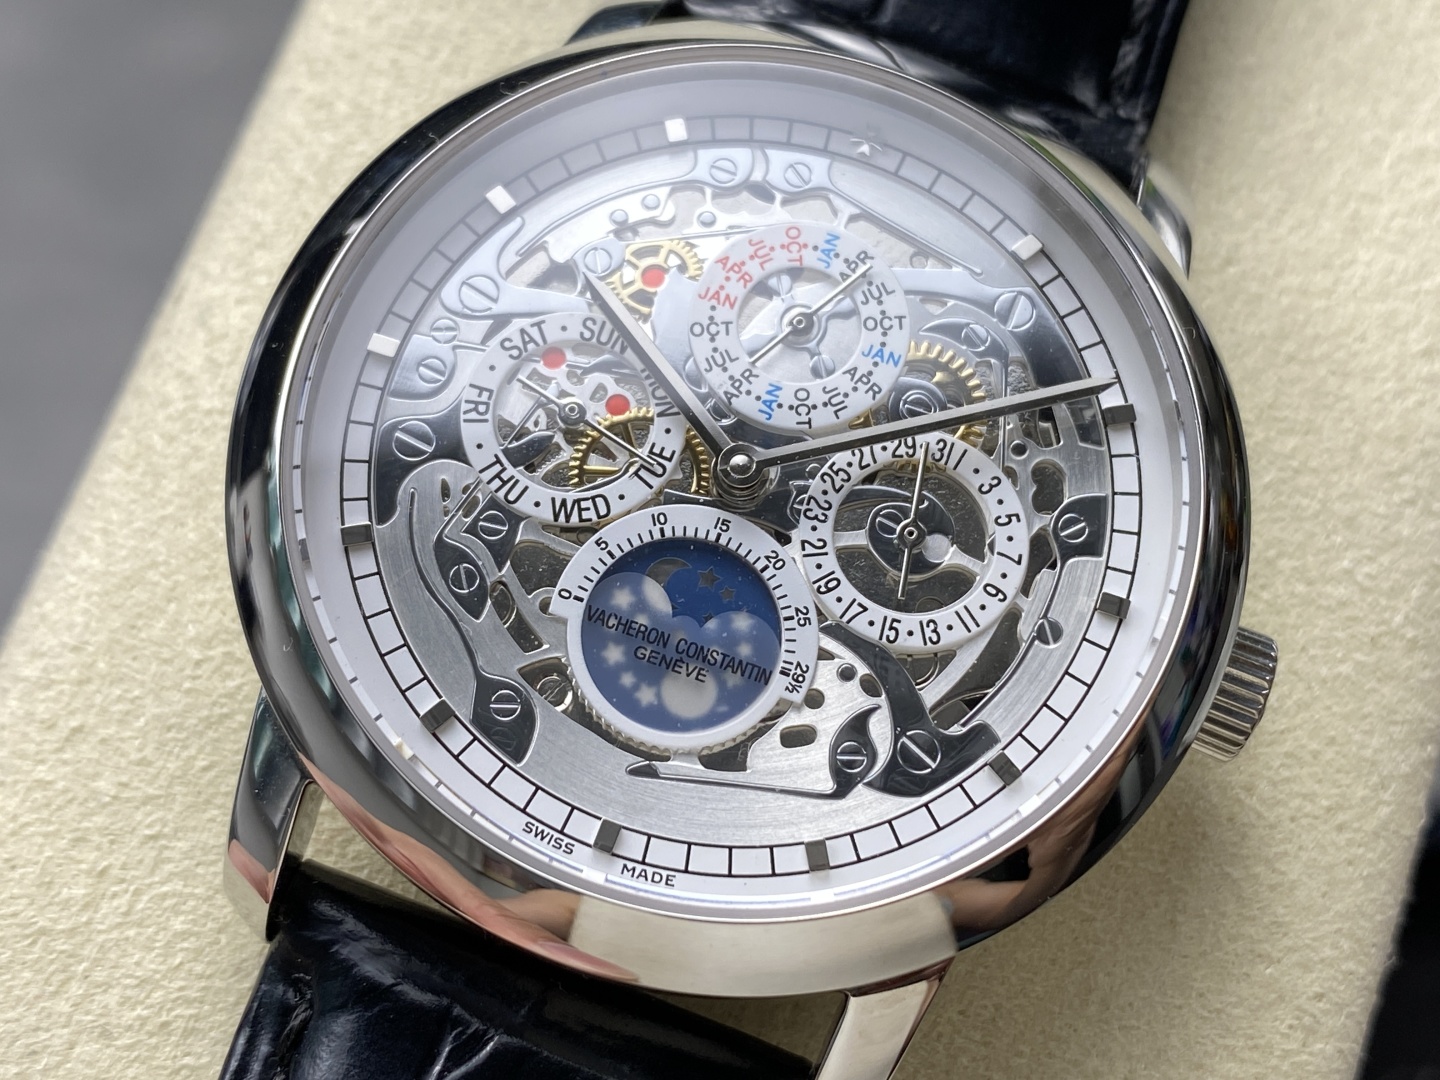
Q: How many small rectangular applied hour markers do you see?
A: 11